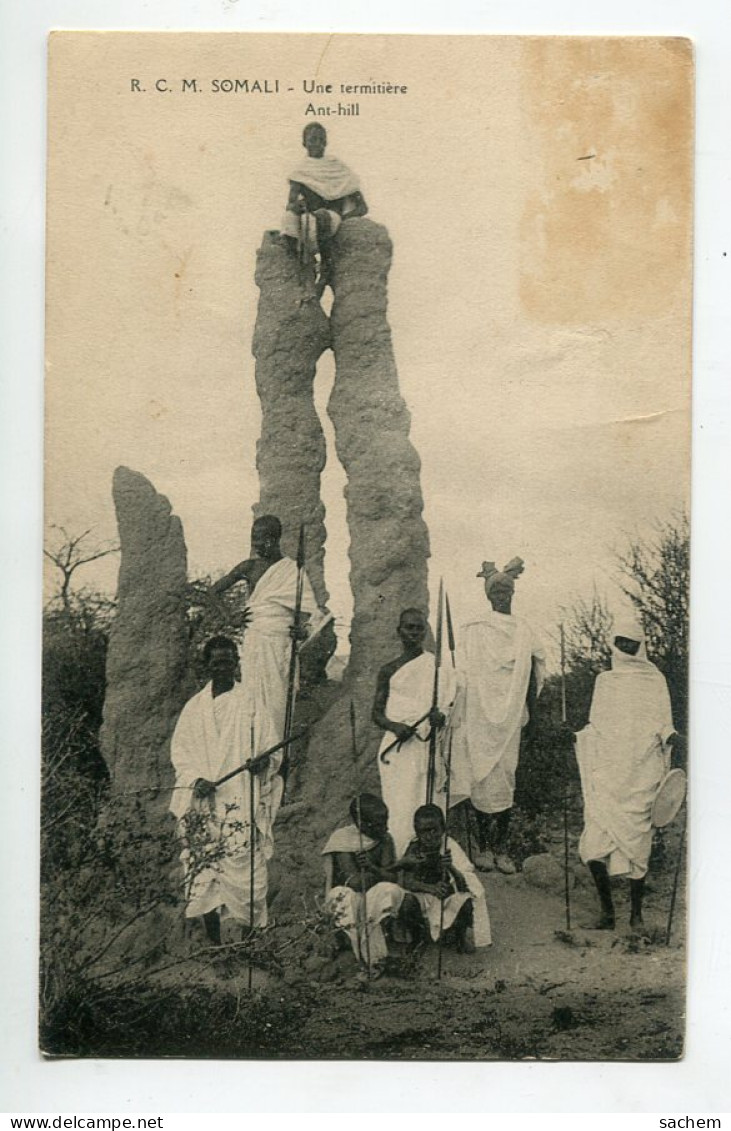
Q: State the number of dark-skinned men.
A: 8